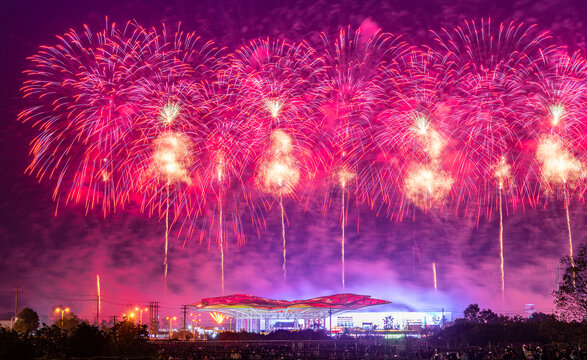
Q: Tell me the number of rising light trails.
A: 8